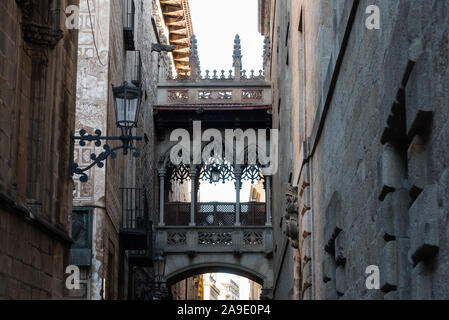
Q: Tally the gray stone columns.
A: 4